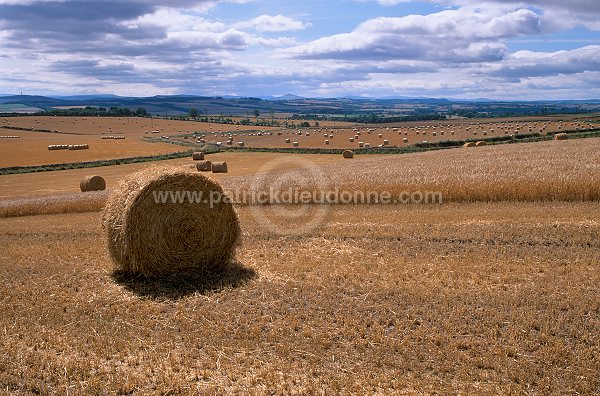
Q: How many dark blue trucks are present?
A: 0